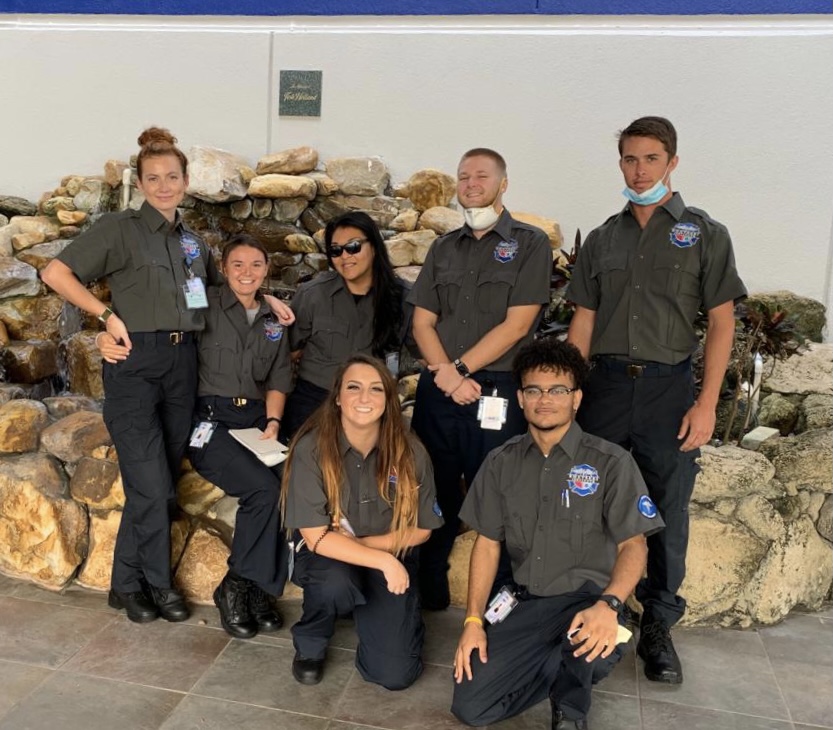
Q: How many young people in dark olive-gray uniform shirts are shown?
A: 7